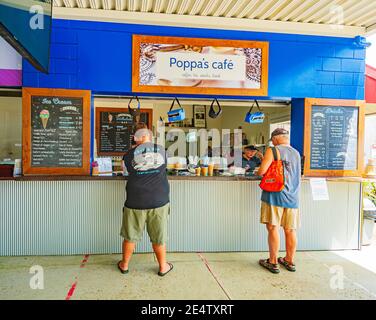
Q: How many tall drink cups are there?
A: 3